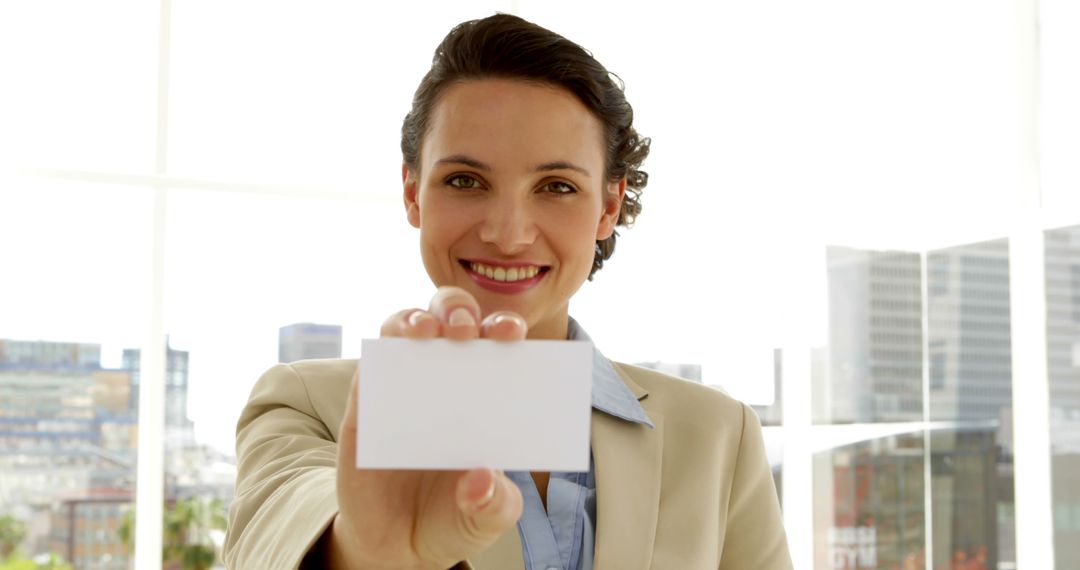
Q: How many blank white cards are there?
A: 1